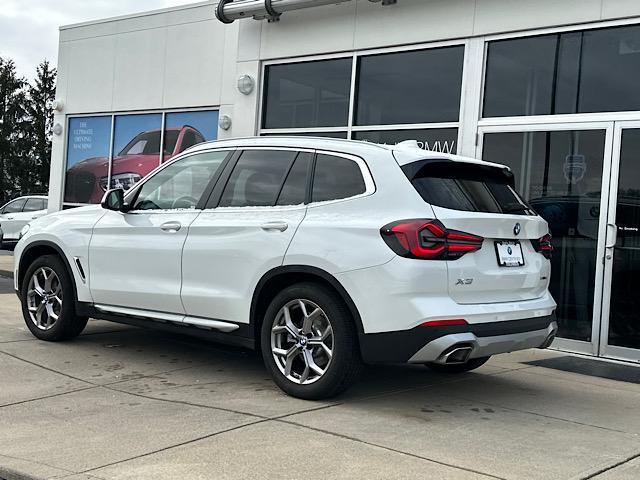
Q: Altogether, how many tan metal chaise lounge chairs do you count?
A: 0